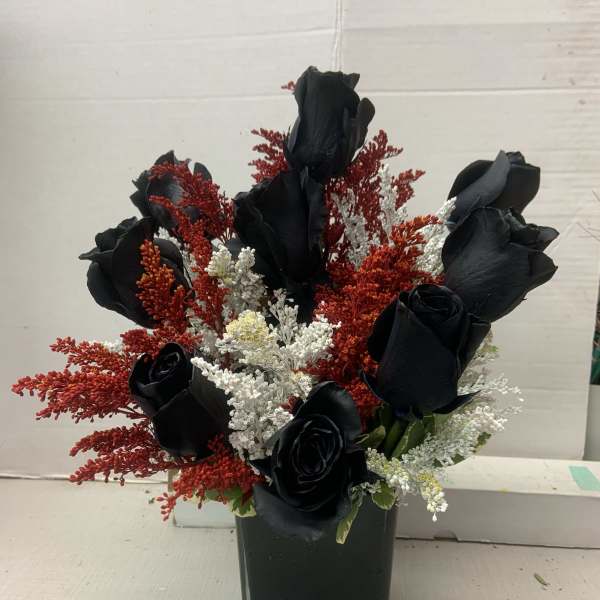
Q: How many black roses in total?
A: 9